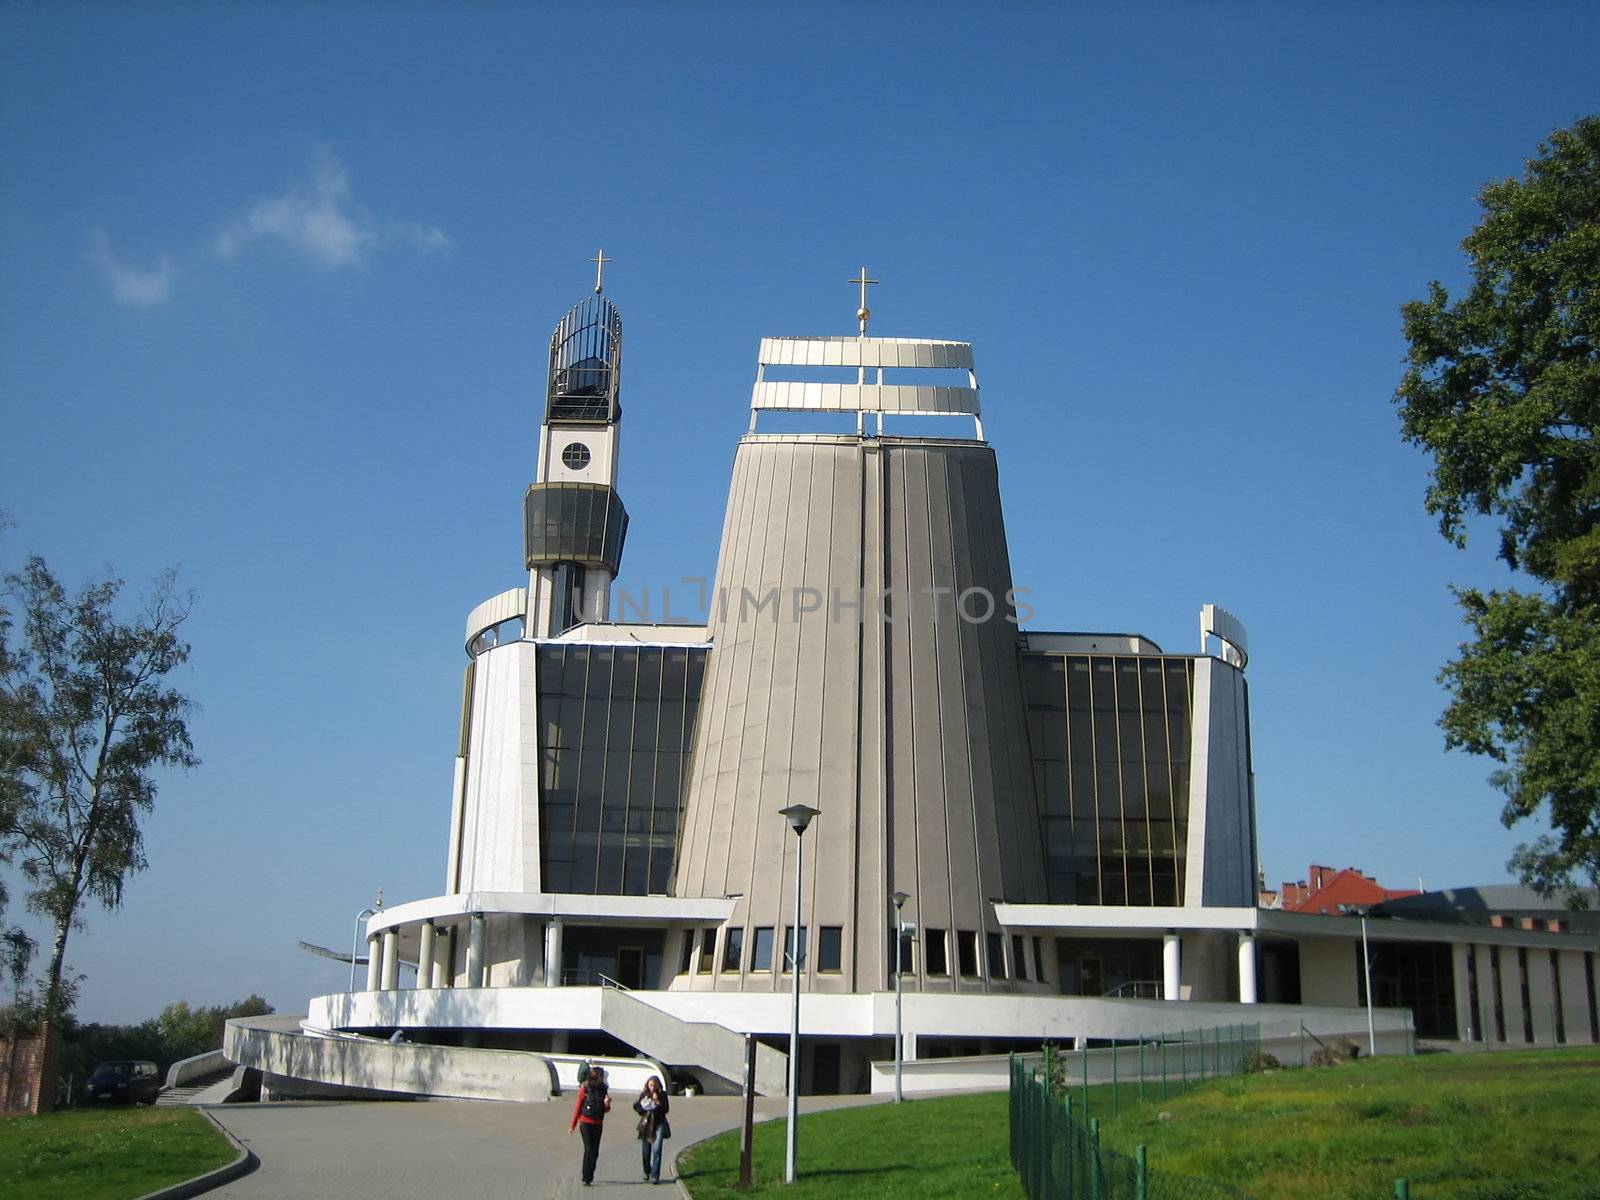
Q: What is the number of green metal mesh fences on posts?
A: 1